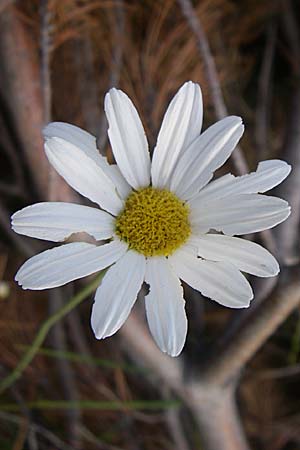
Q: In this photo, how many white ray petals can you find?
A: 13